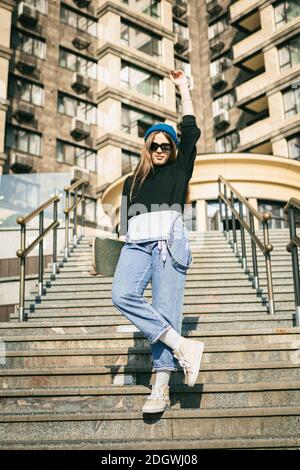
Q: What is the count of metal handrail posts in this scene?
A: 13